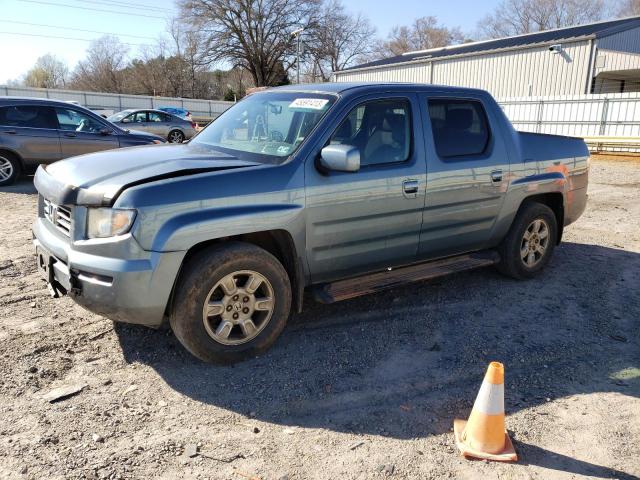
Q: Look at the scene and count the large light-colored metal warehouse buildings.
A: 1